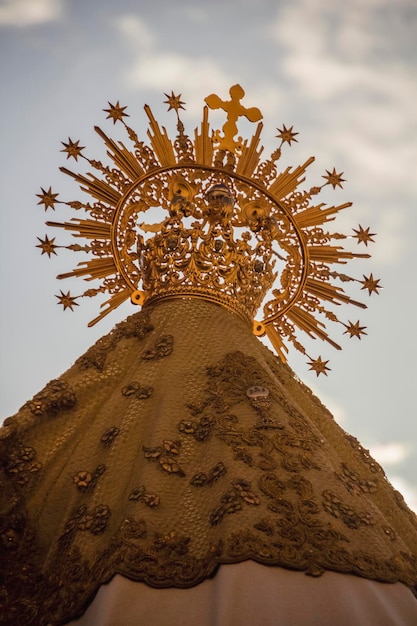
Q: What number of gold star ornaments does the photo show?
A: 12